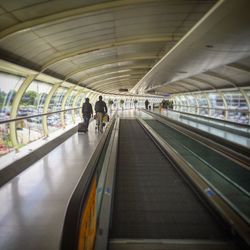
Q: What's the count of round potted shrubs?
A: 3